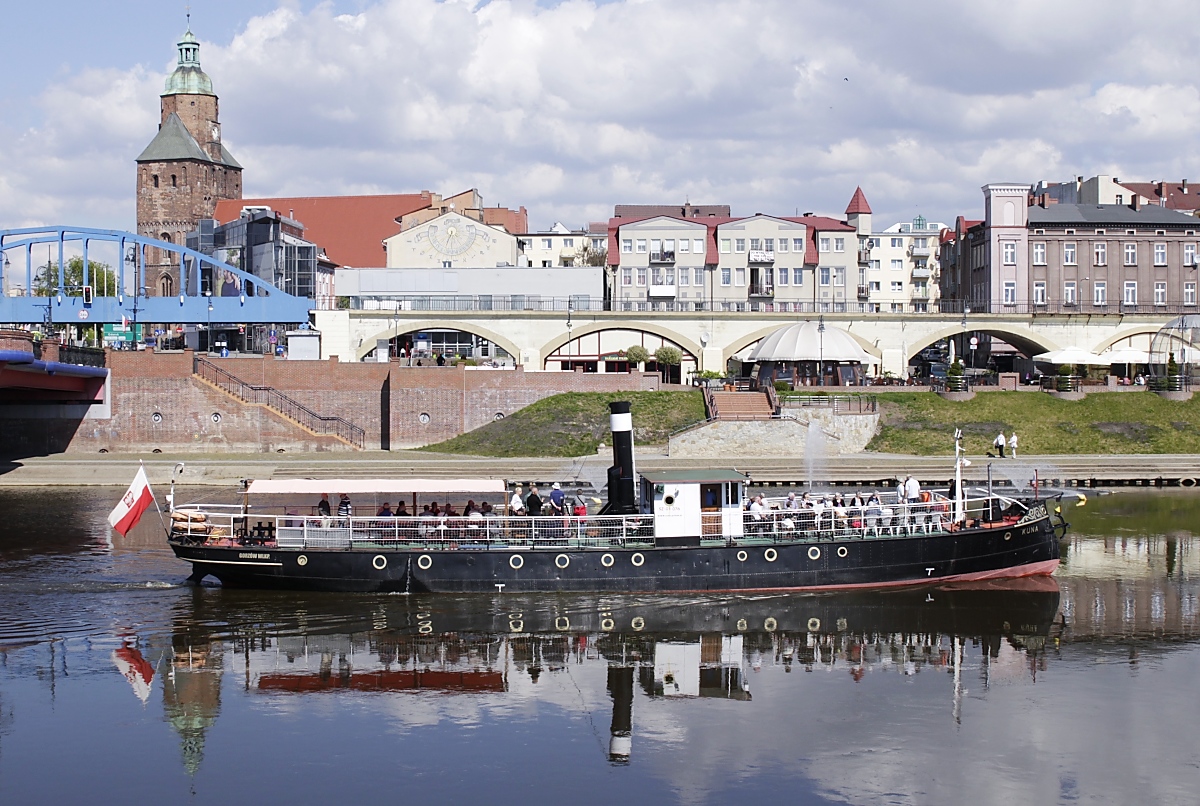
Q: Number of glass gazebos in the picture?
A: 1